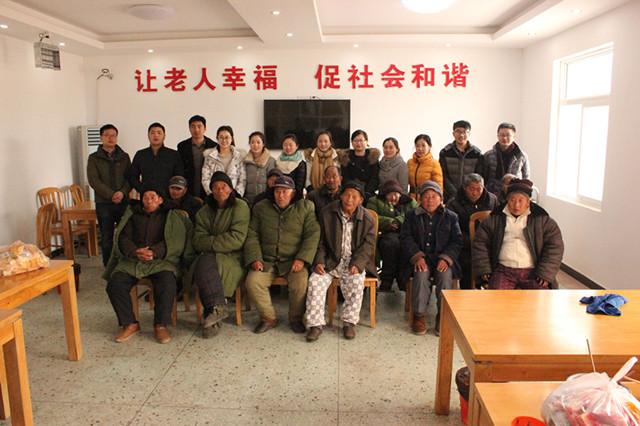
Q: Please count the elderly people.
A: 12